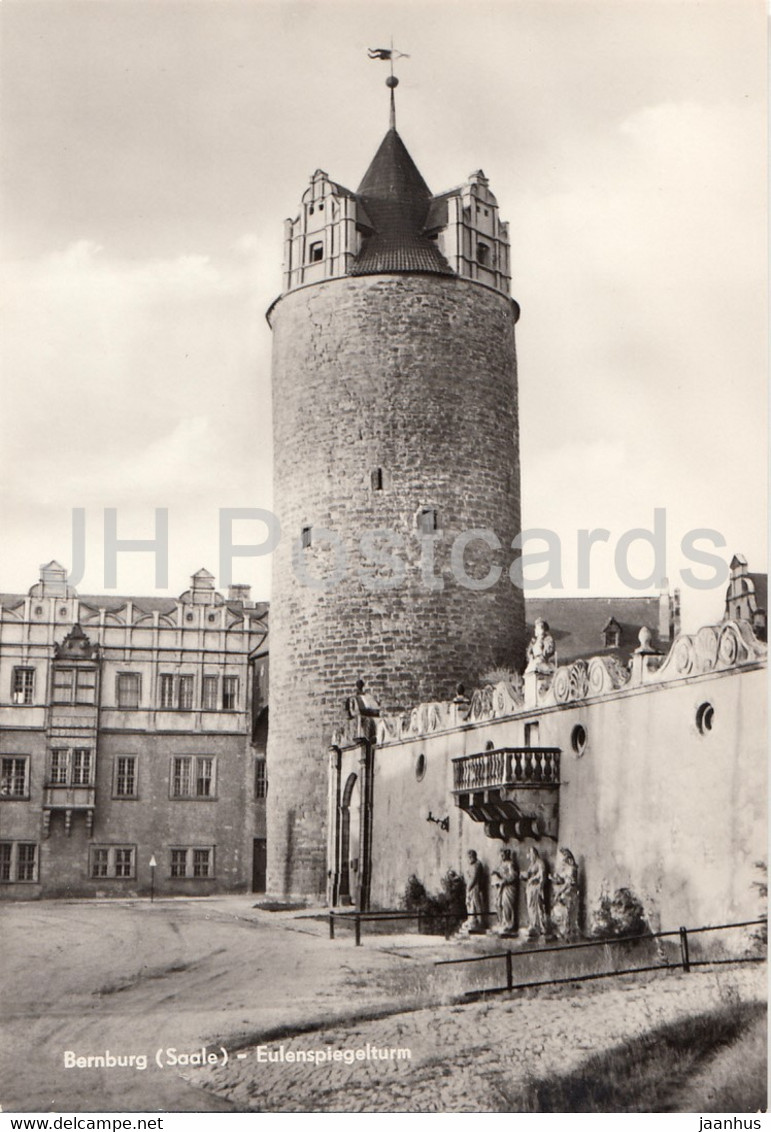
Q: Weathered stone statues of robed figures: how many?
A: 4